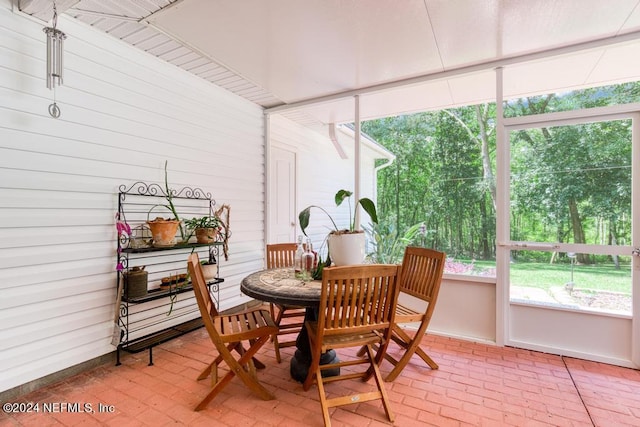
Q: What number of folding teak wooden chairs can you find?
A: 4